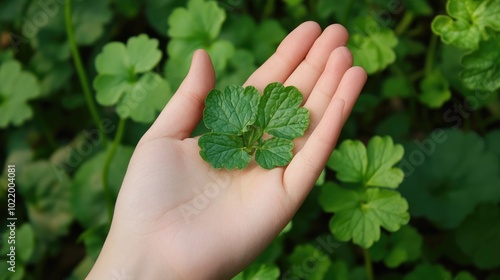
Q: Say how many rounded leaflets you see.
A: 4